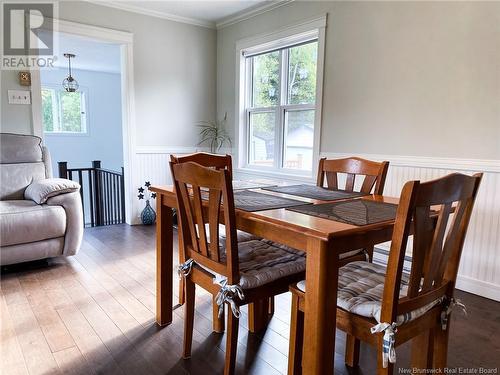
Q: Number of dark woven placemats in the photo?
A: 4